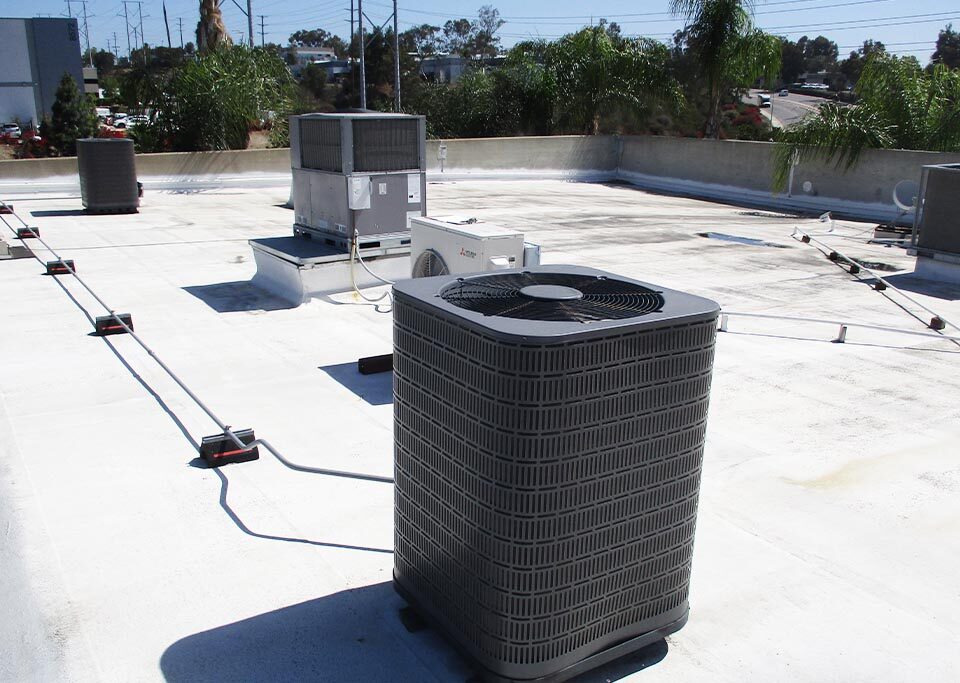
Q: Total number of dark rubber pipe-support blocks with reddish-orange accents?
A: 5